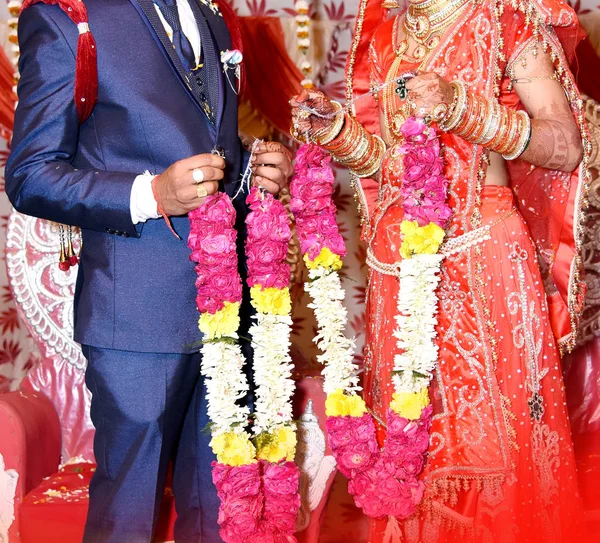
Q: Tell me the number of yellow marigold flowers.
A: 8